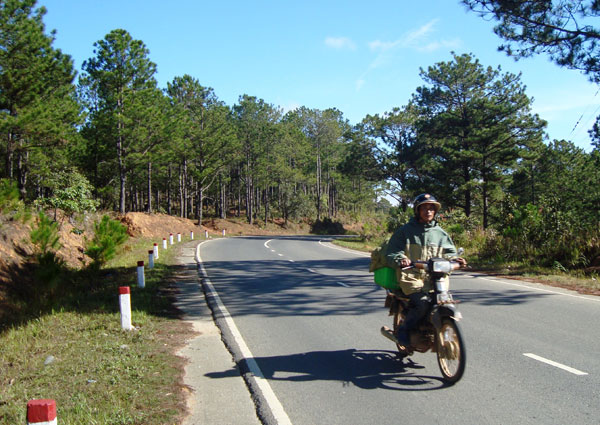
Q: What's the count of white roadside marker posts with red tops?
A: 11